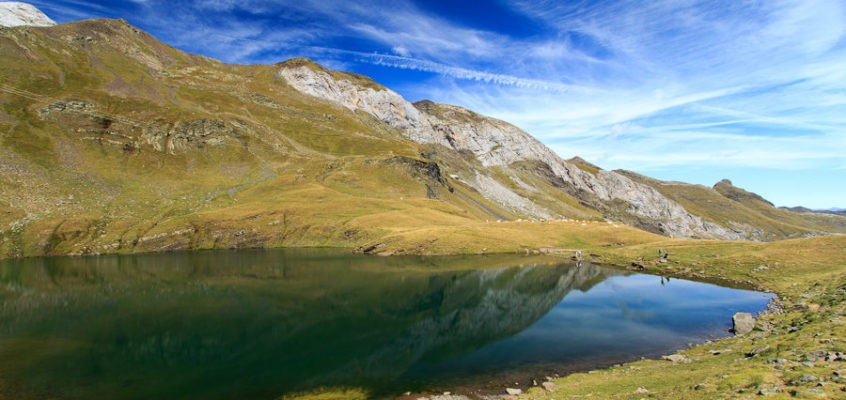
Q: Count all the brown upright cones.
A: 0